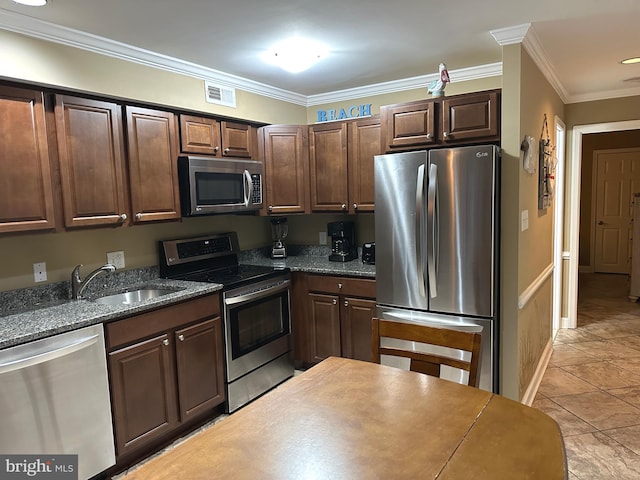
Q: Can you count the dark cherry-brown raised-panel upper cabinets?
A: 10